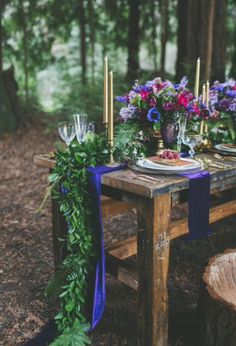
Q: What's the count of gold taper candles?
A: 5